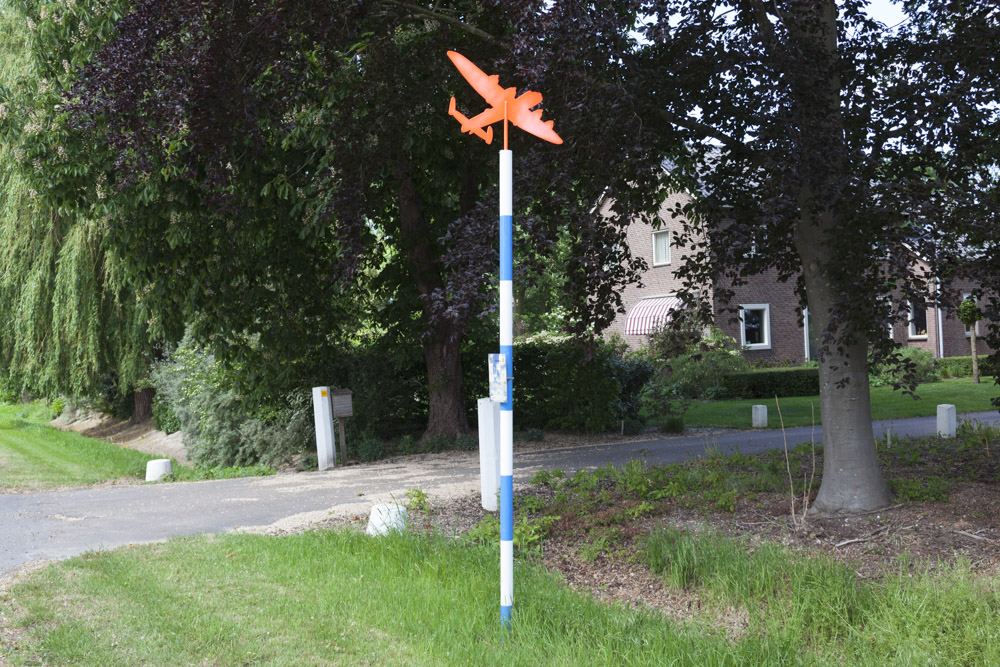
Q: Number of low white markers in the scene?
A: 4